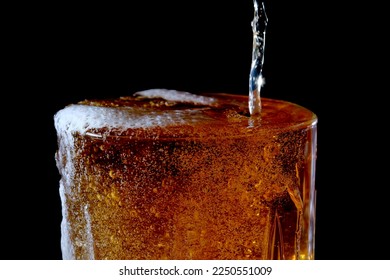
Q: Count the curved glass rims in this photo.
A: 1